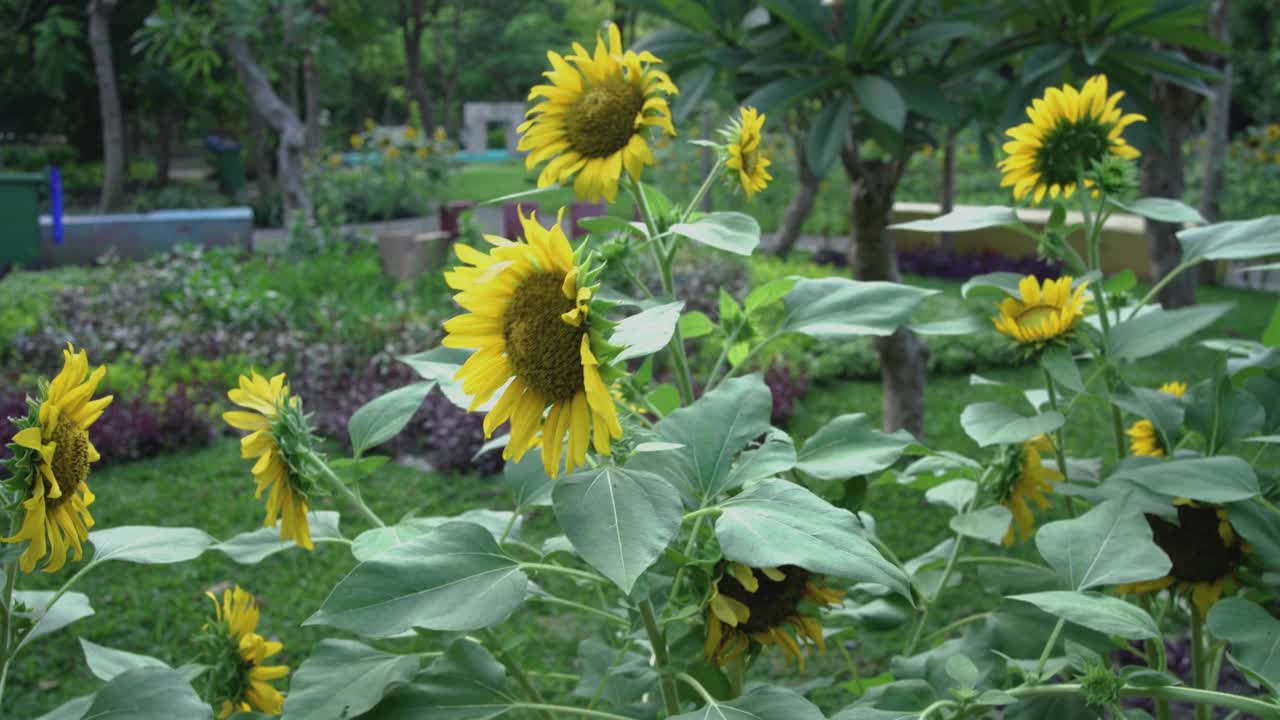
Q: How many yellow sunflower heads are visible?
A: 12